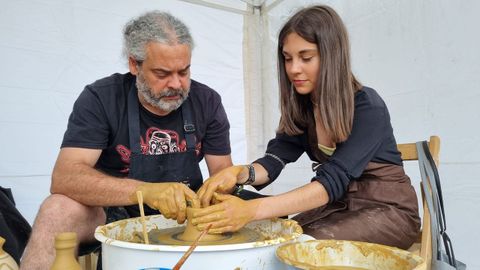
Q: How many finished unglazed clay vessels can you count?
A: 2